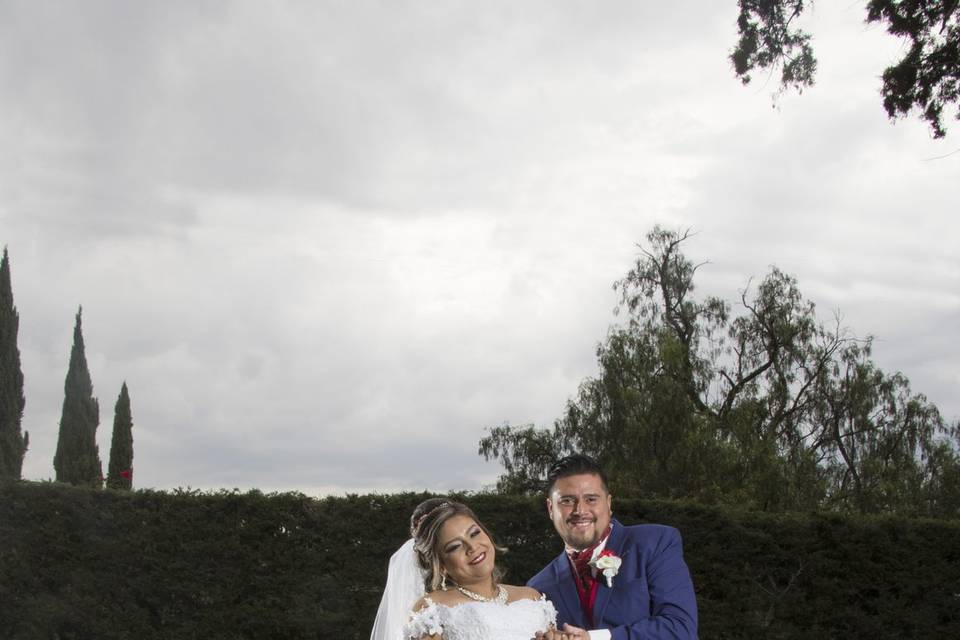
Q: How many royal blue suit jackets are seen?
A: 1